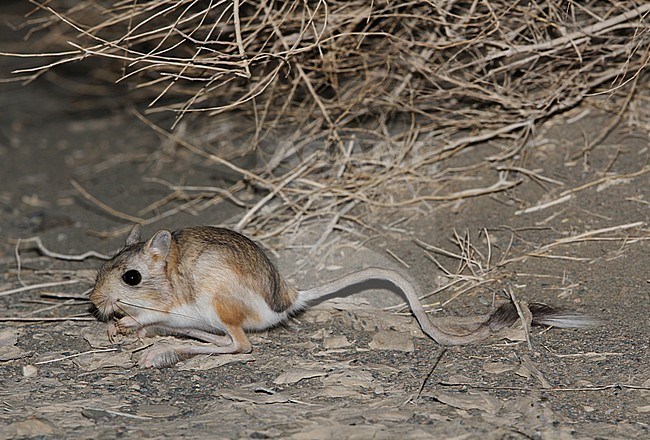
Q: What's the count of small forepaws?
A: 2